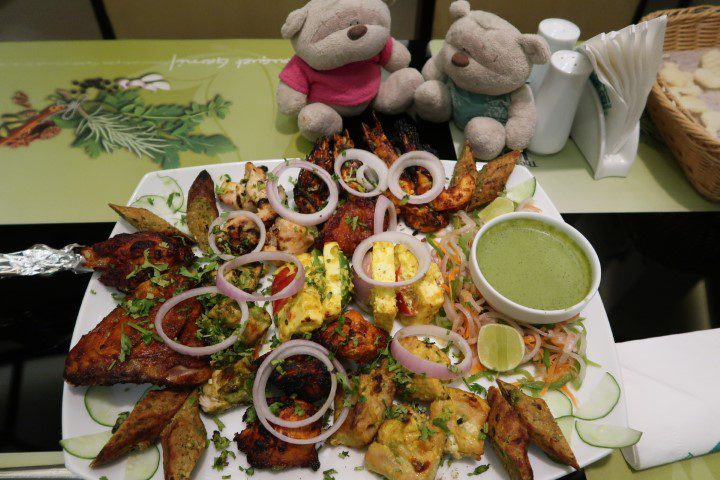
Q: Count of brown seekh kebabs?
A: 8